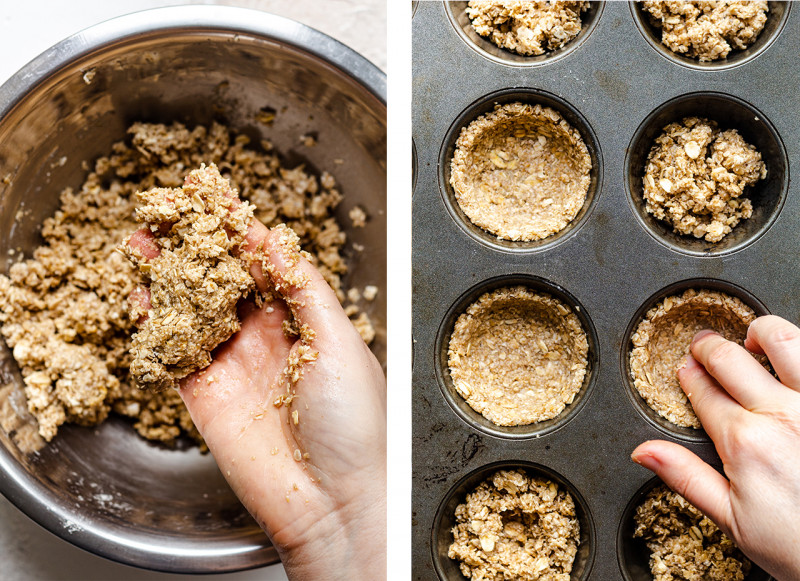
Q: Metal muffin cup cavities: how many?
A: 8